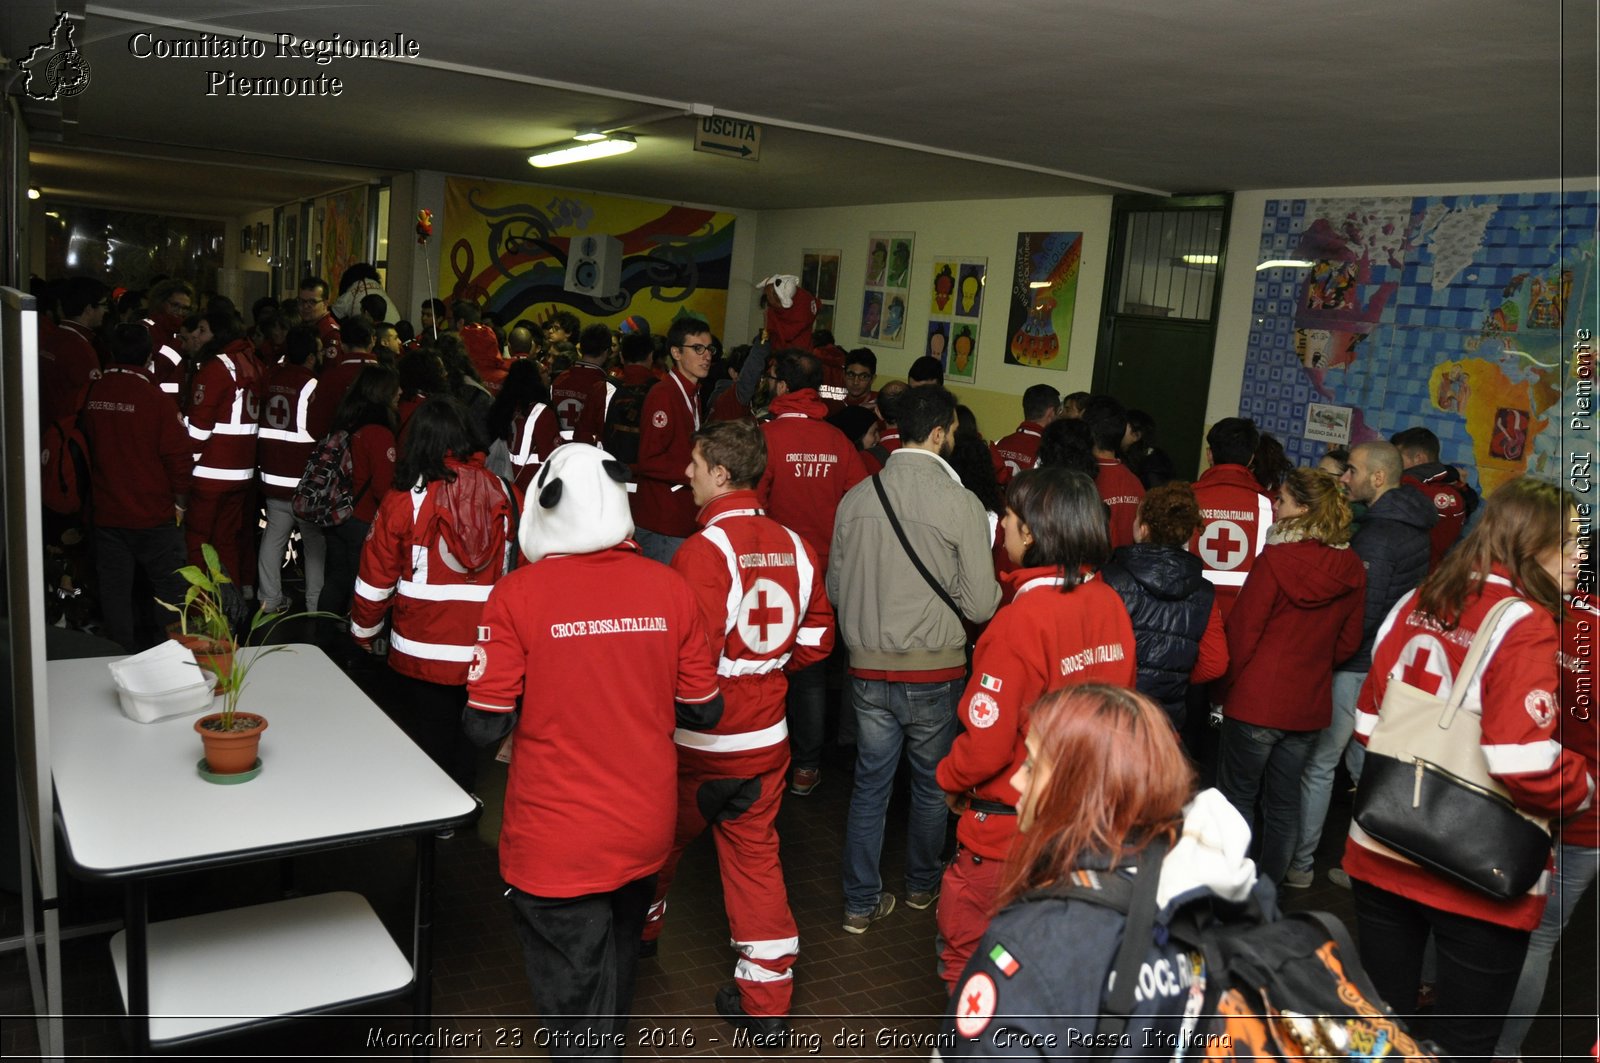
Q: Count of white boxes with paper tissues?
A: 1